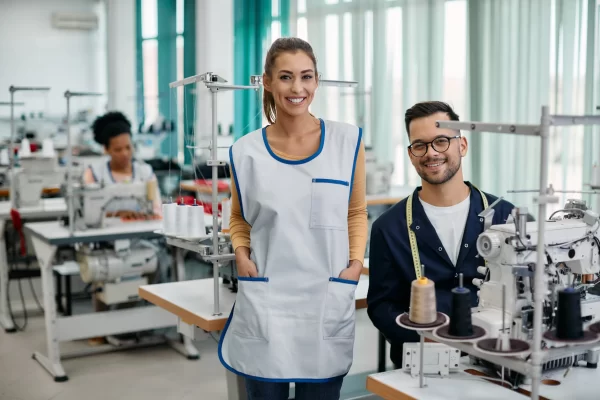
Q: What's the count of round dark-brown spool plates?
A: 5